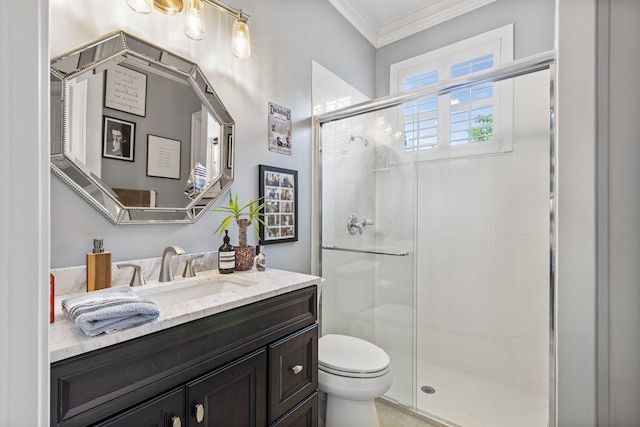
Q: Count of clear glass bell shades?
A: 3